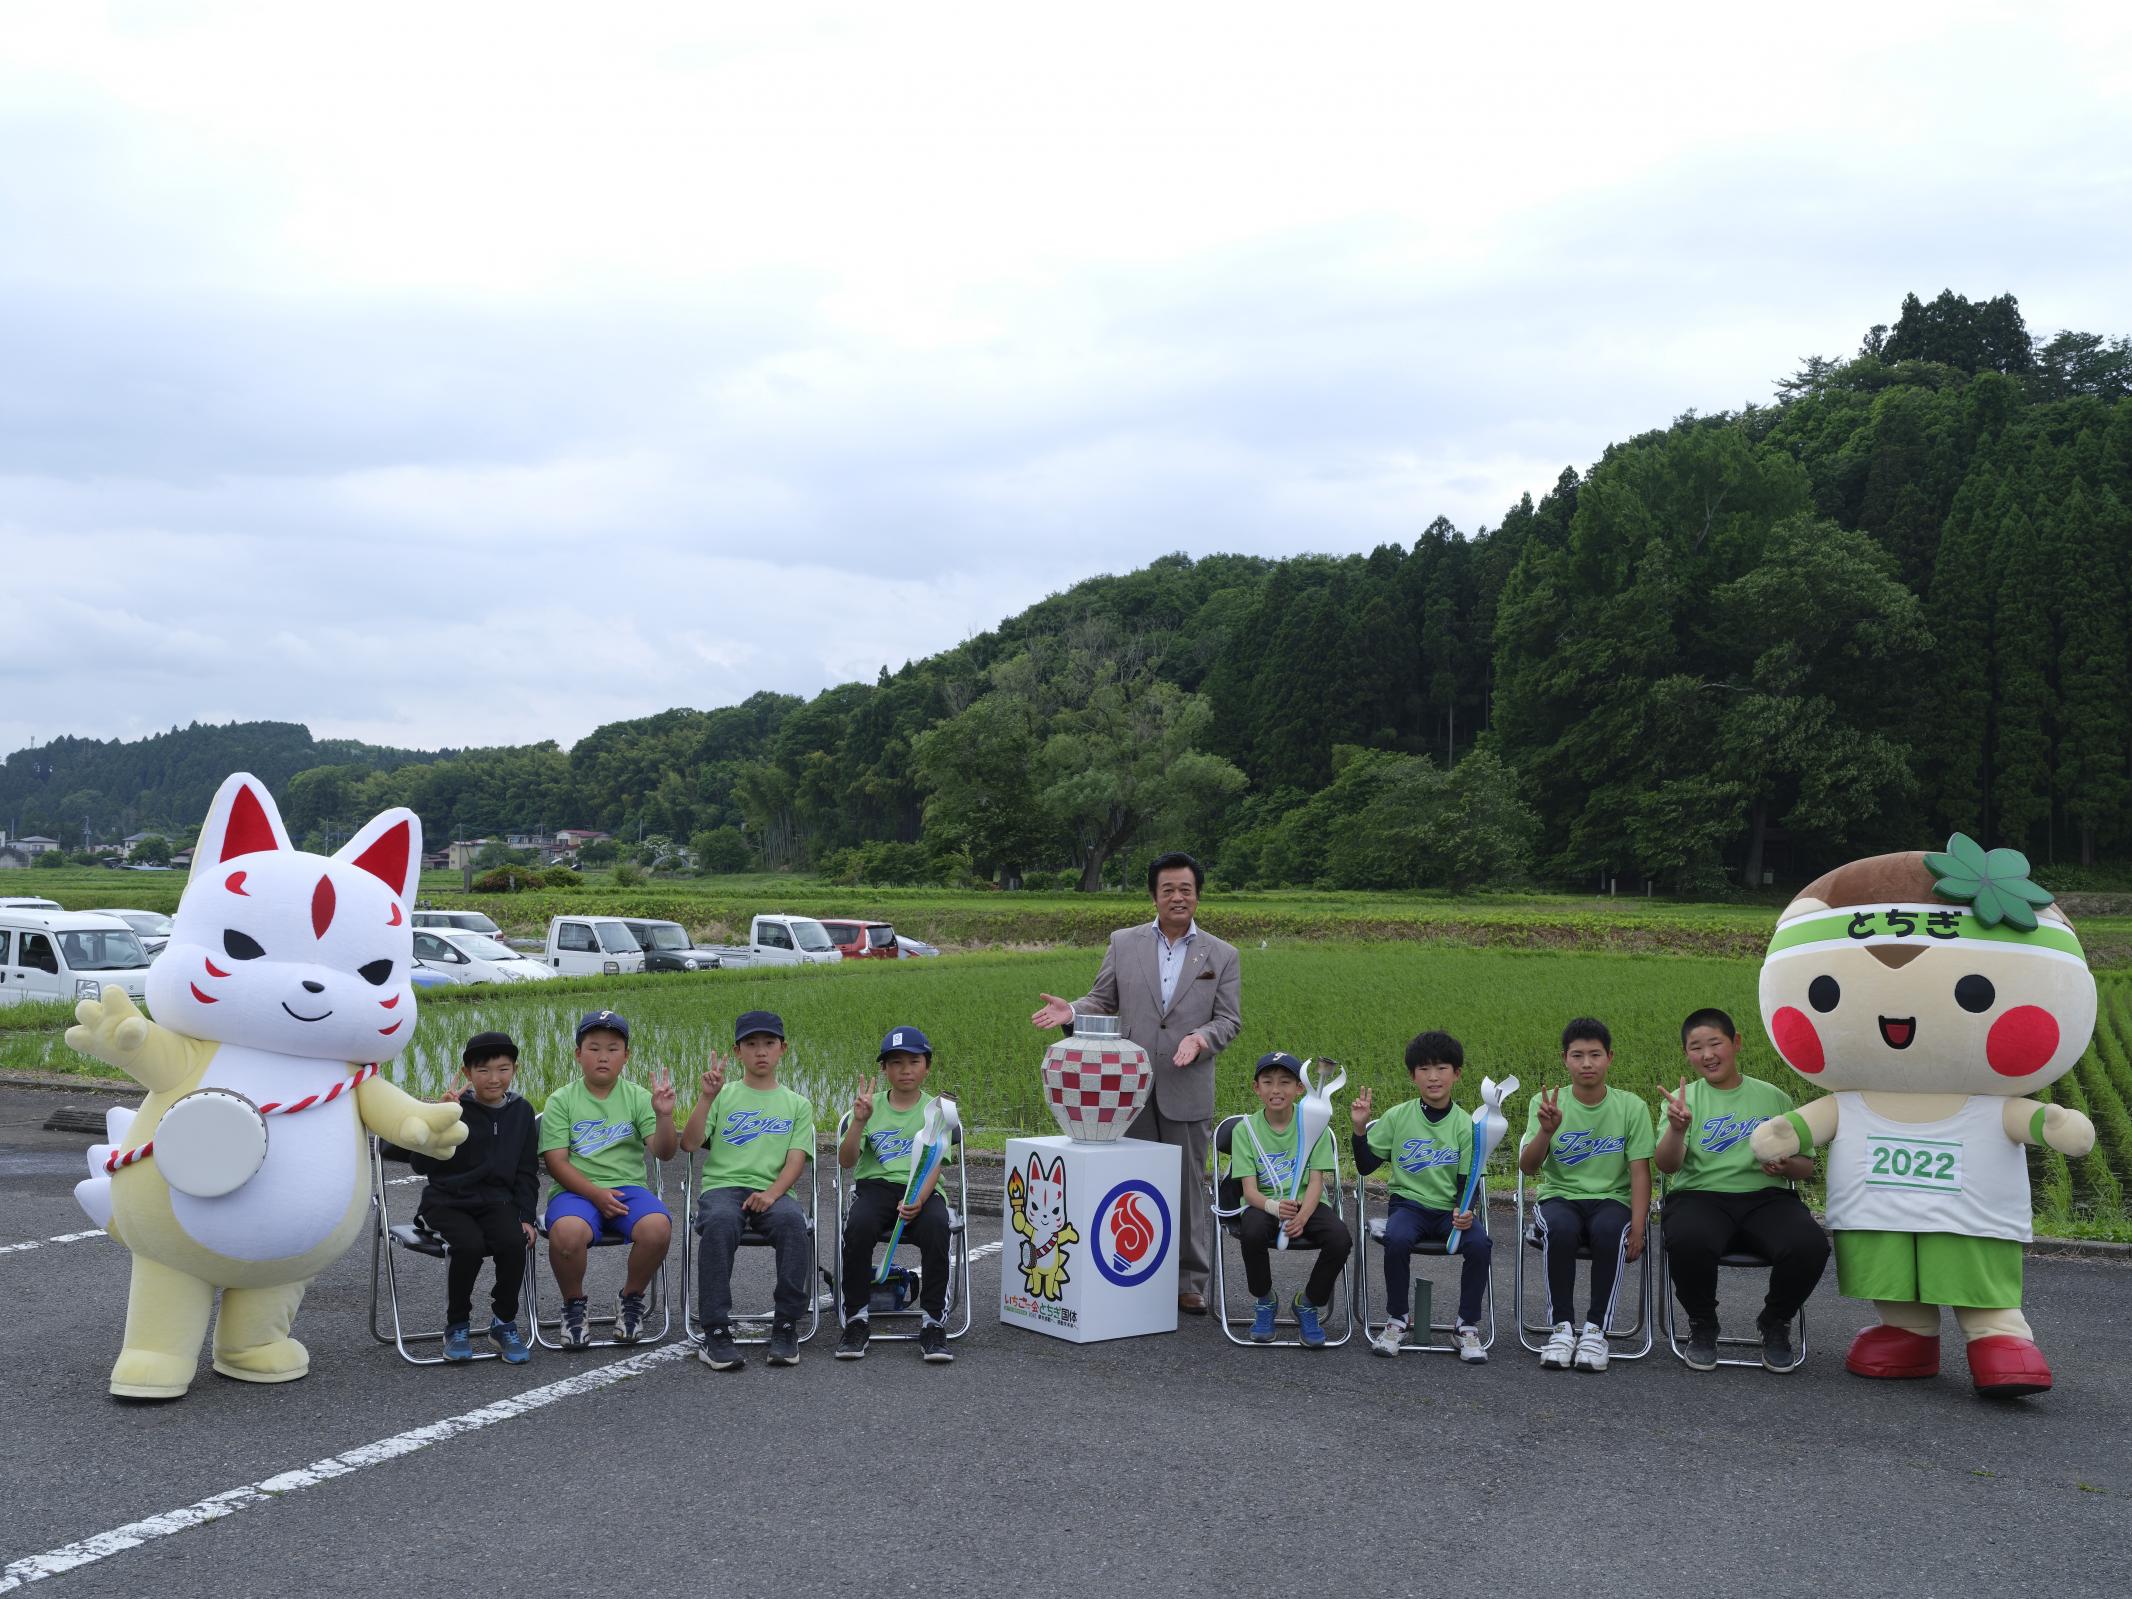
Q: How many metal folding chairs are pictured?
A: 8